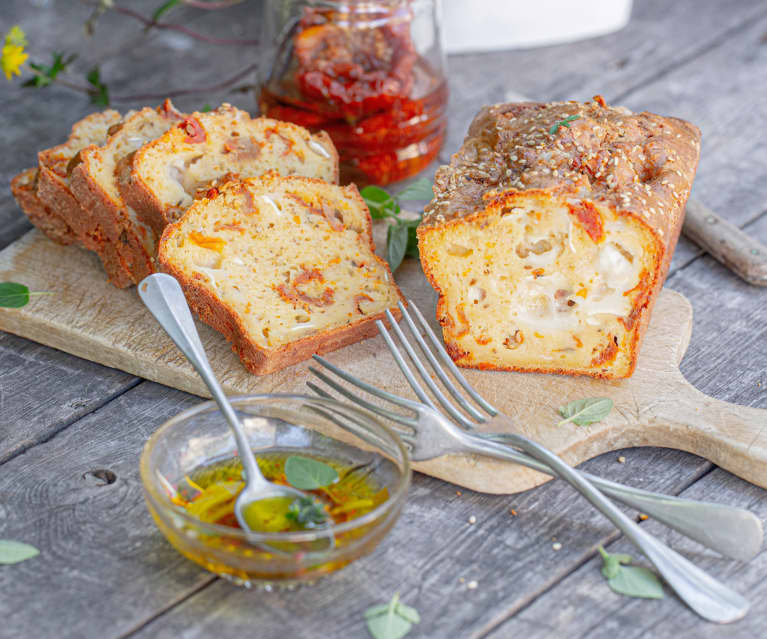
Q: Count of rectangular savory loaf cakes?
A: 1